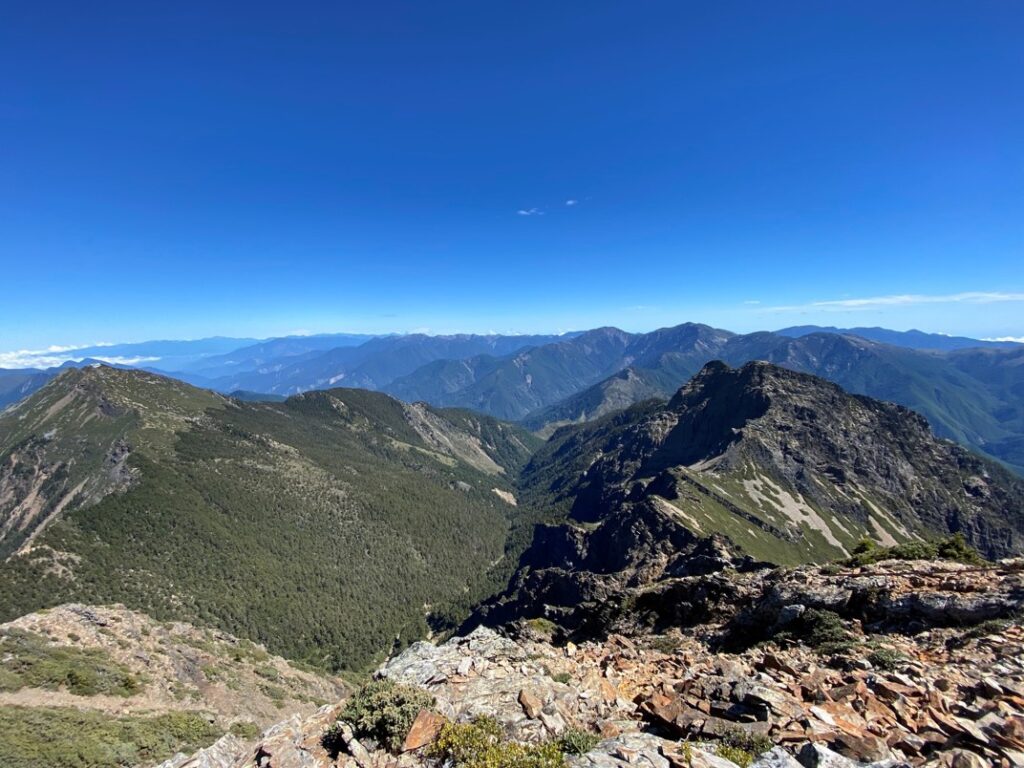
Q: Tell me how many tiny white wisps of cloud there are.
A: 2